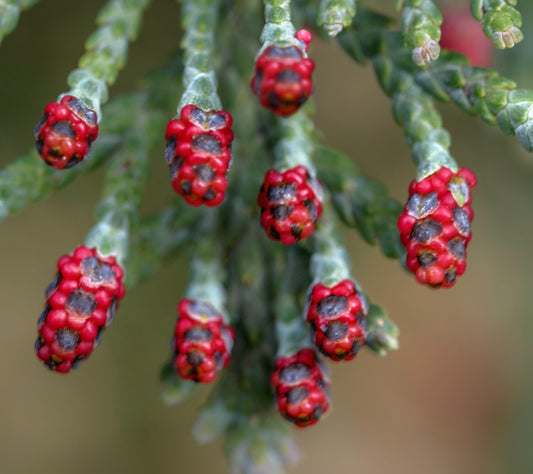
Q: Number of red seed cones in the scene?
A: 9